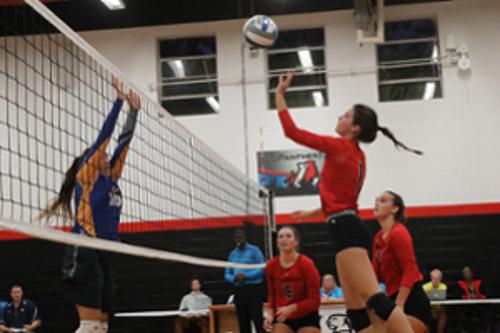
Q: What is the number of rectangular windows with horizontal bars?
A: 3